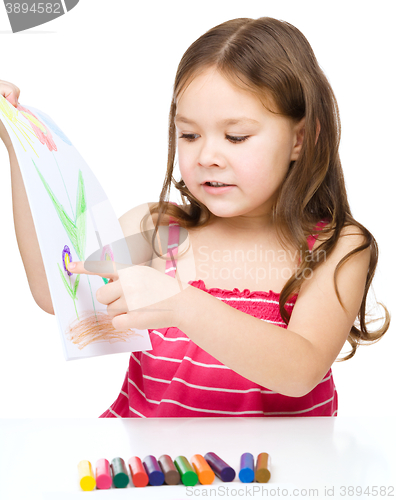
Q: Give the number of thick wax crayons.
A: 11